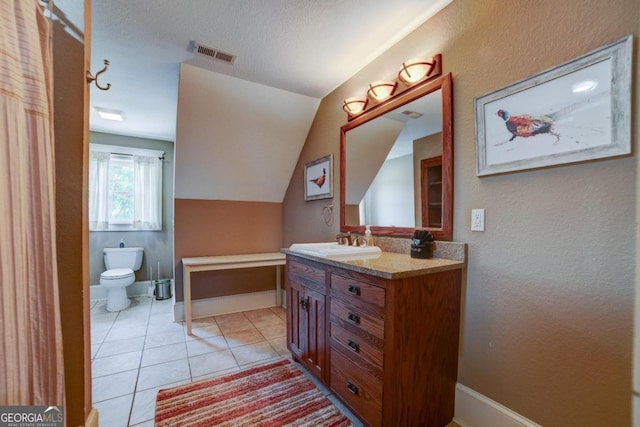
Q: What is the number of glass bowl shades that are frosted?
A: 3